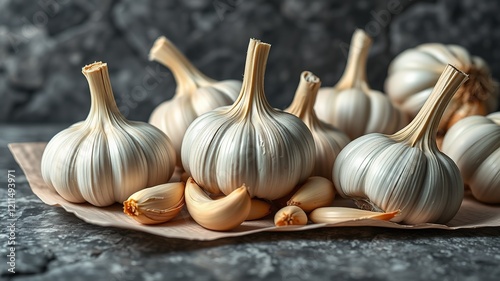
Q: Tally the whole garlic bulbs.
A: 8